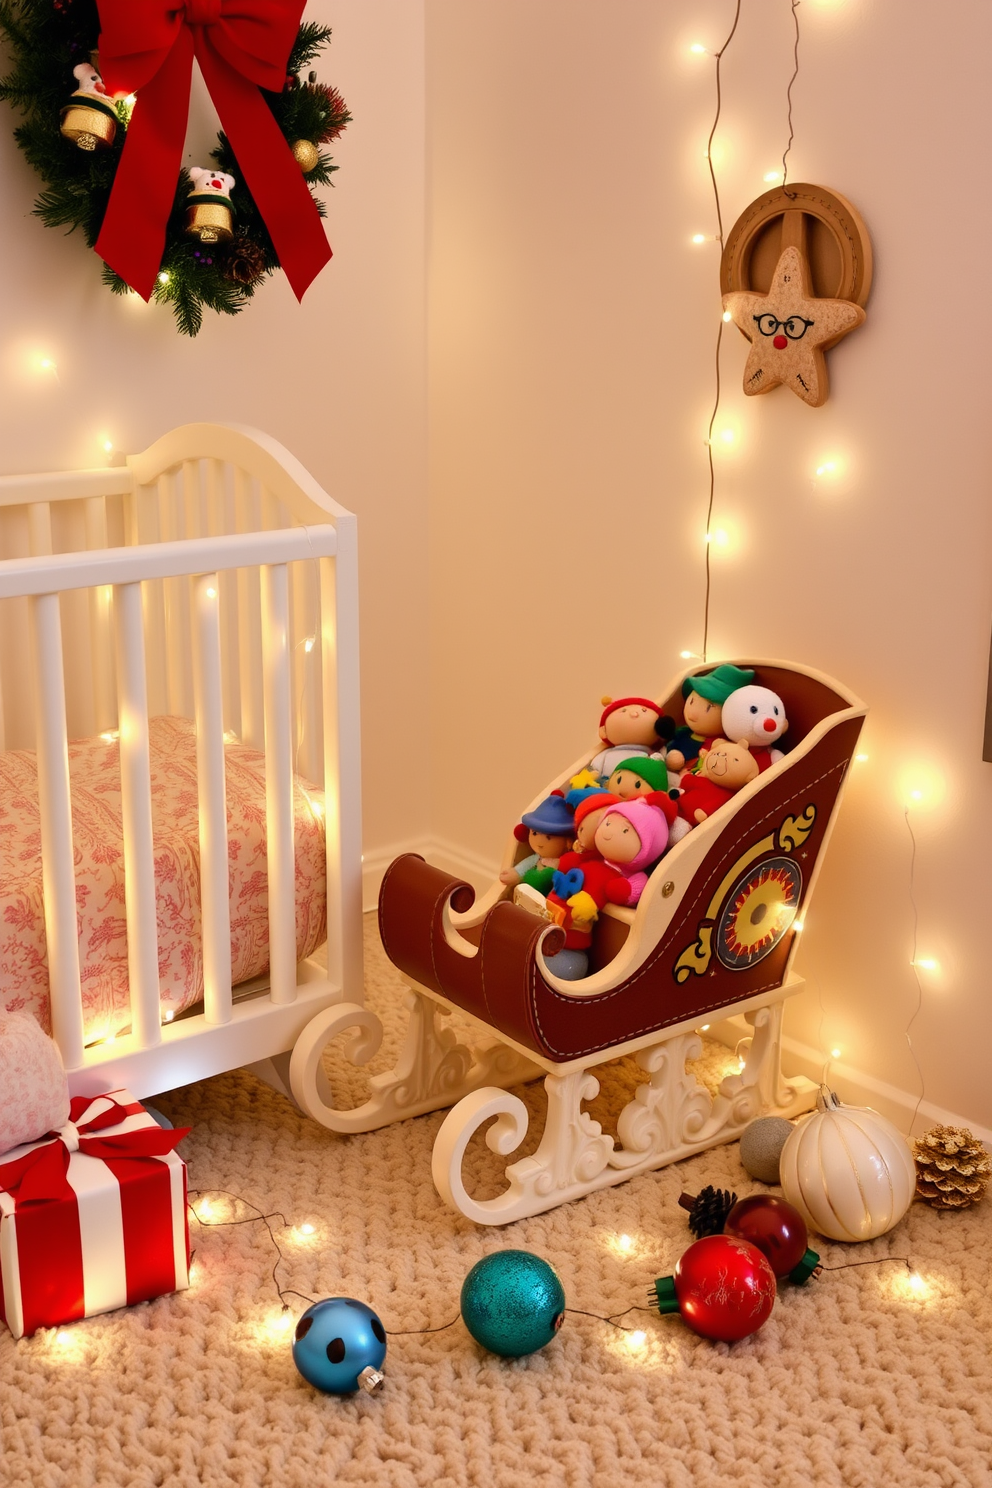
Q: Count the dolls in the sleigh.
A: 8